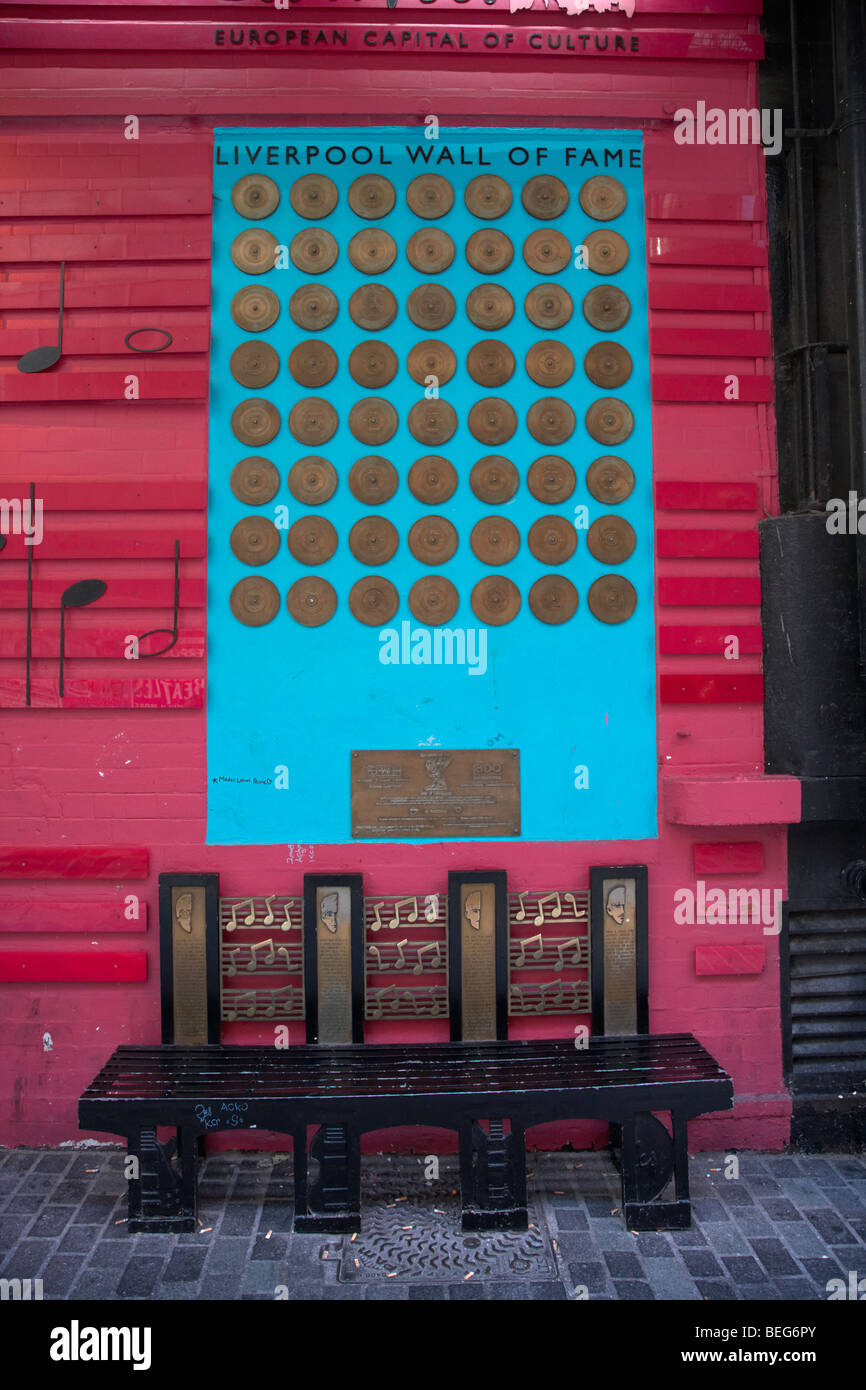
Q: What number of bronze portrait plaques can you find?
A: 4